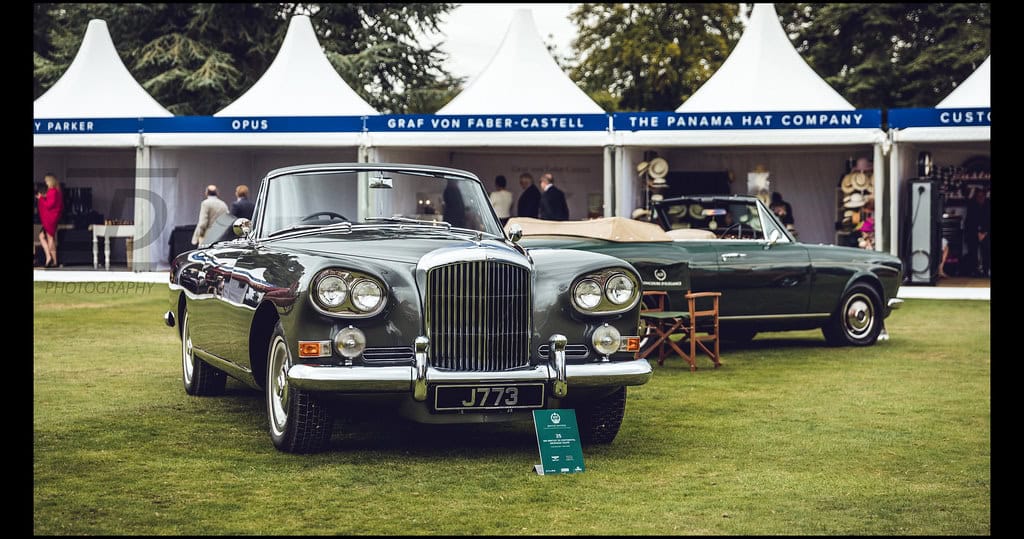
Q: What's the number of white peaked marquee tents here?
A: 5